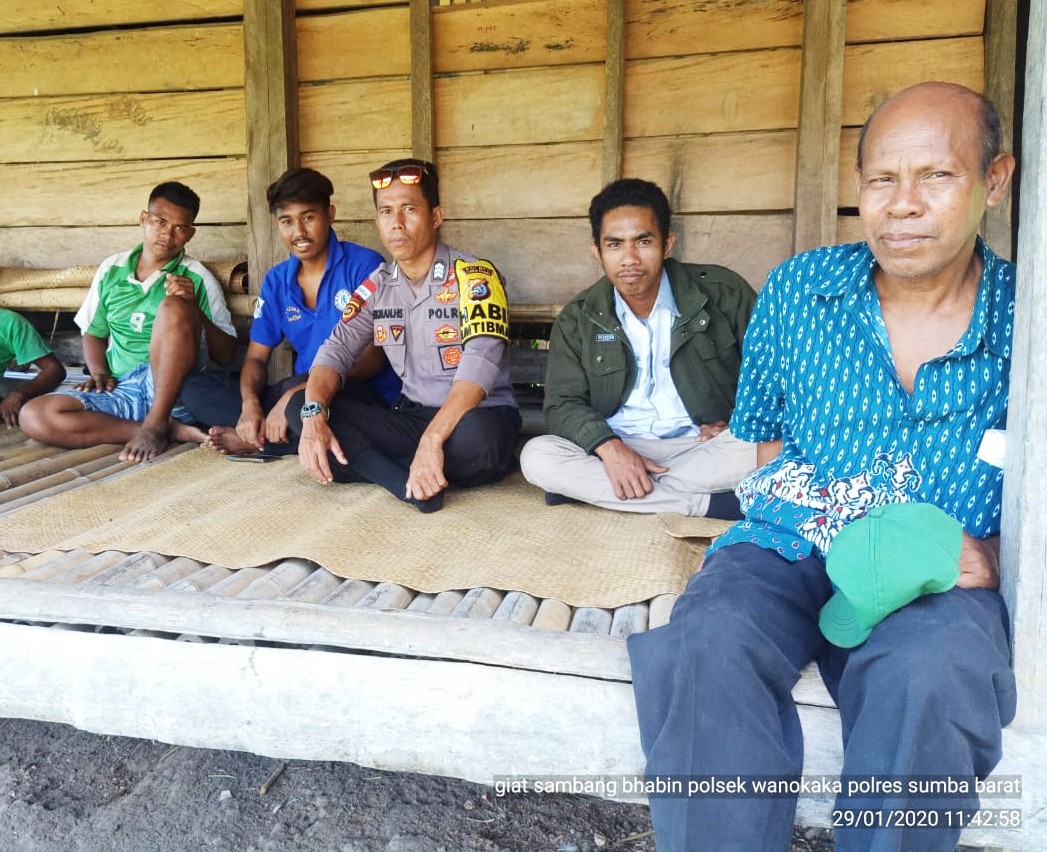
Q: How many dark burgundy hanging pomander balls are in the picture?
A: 0